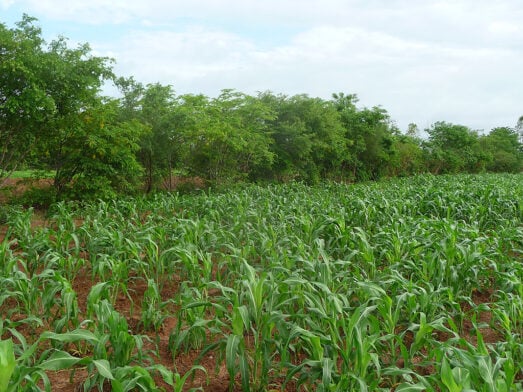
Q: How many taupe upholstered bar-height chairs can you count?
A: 0